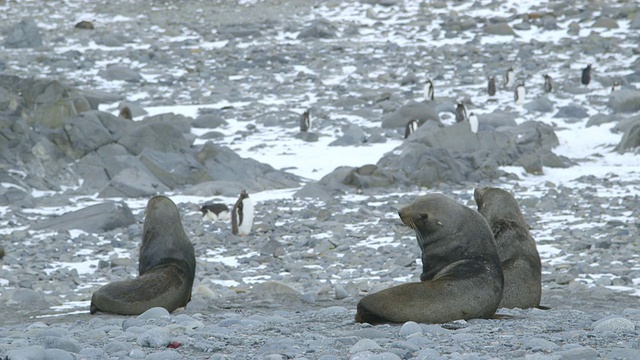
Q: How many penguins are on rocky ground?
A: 13